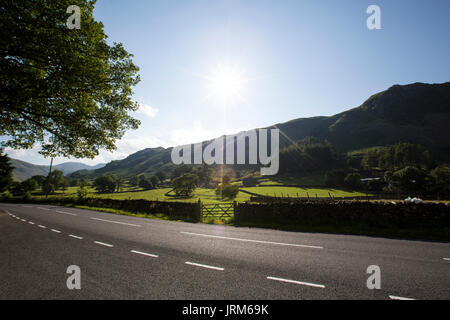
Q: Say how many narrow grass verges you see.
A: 1